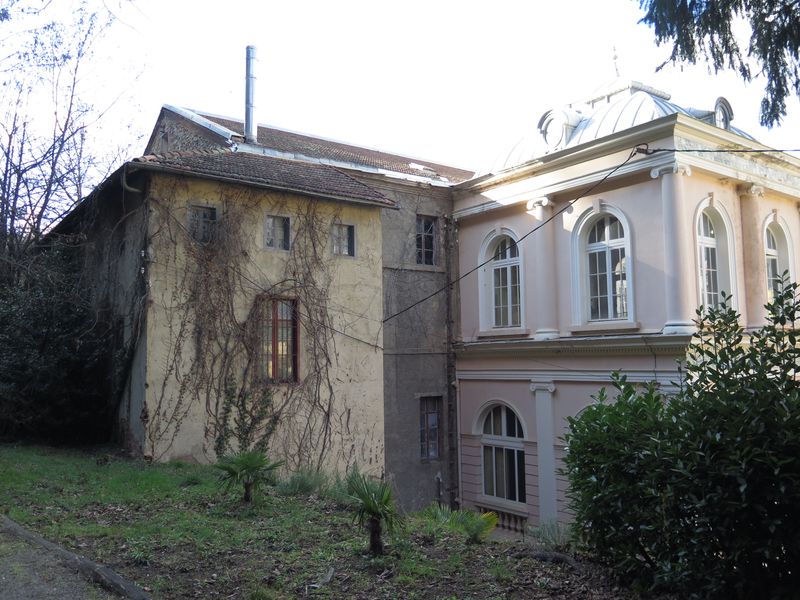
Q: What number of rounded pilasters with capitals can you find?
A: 3